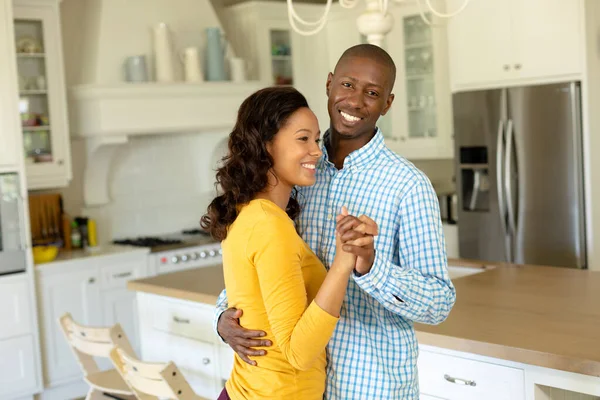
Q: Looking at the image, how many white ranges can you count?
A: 1